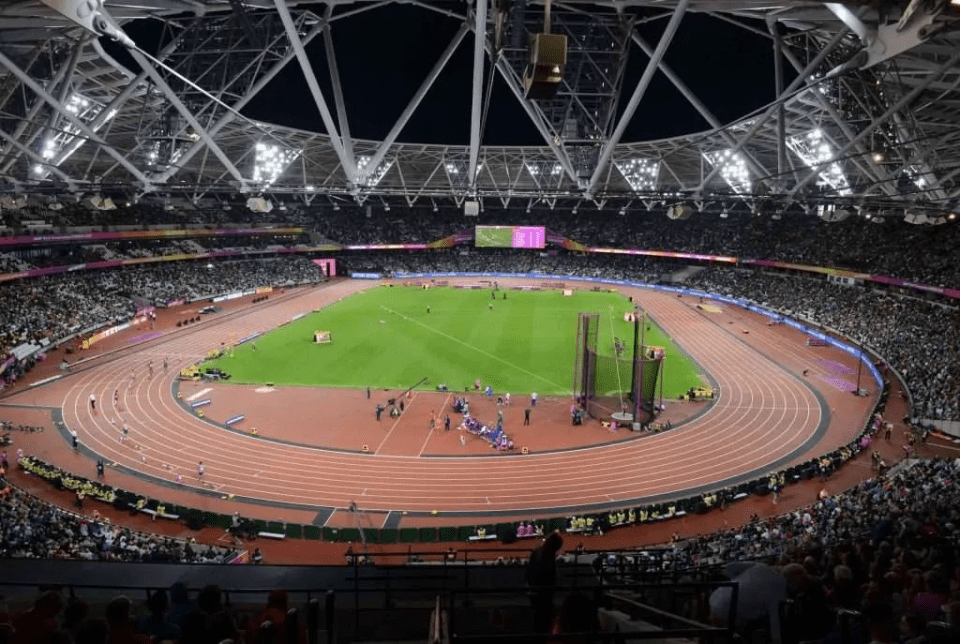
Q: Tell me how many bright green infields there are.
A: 1